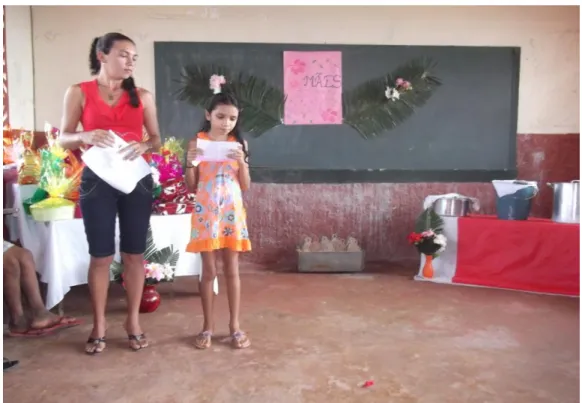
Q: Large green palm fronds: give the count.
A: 2